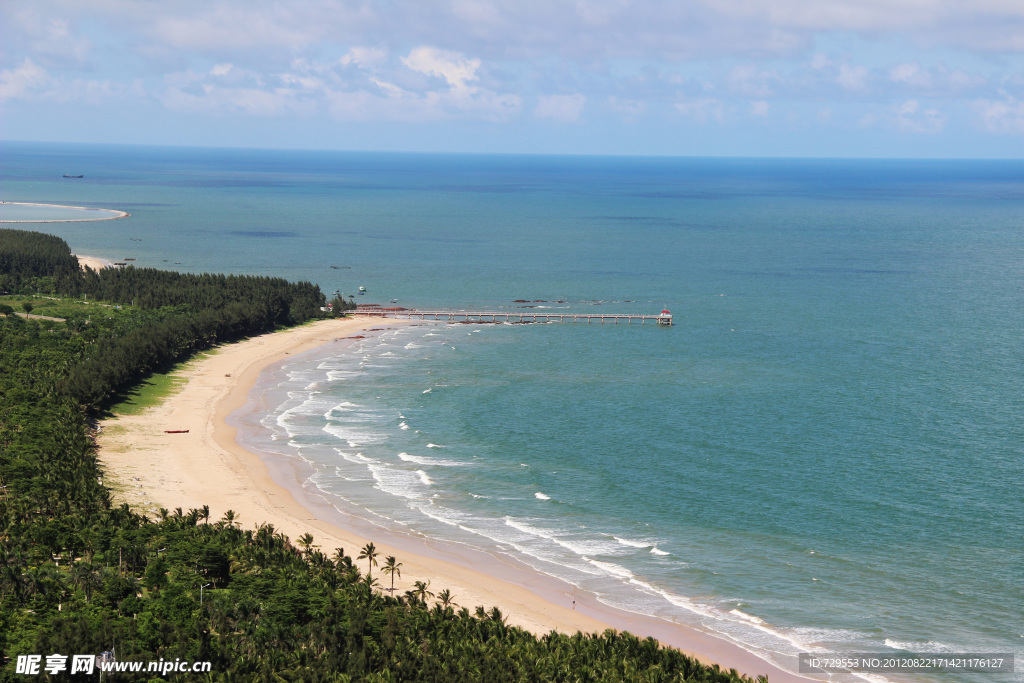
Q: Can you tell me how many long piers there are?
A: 1